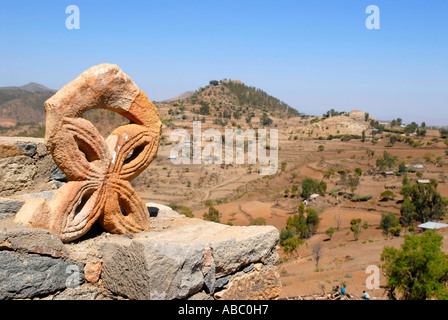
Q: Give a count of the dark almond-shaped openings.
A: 4